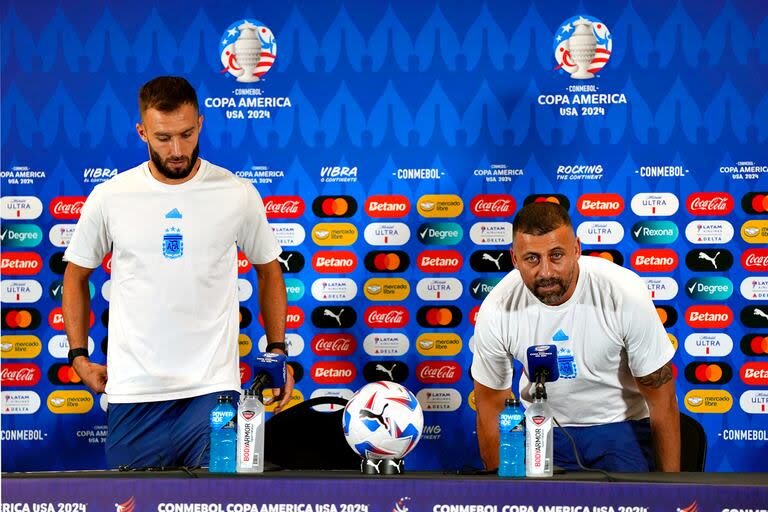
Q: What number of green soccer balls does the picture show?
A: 0